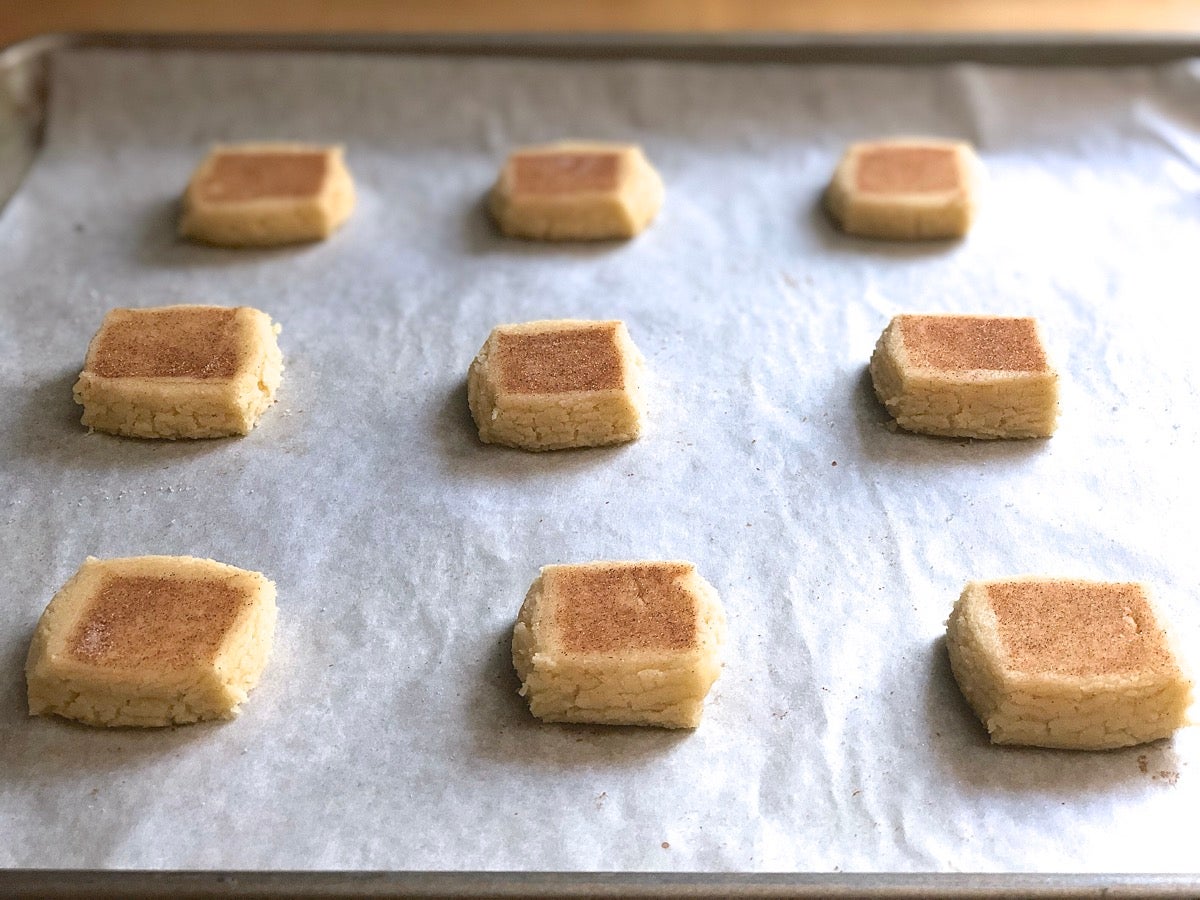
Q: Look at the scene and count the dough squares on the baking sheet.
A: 9